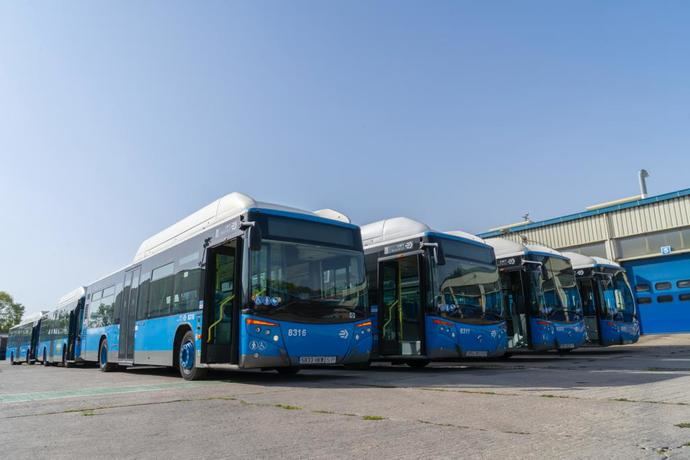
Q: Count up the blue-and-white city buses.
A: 6